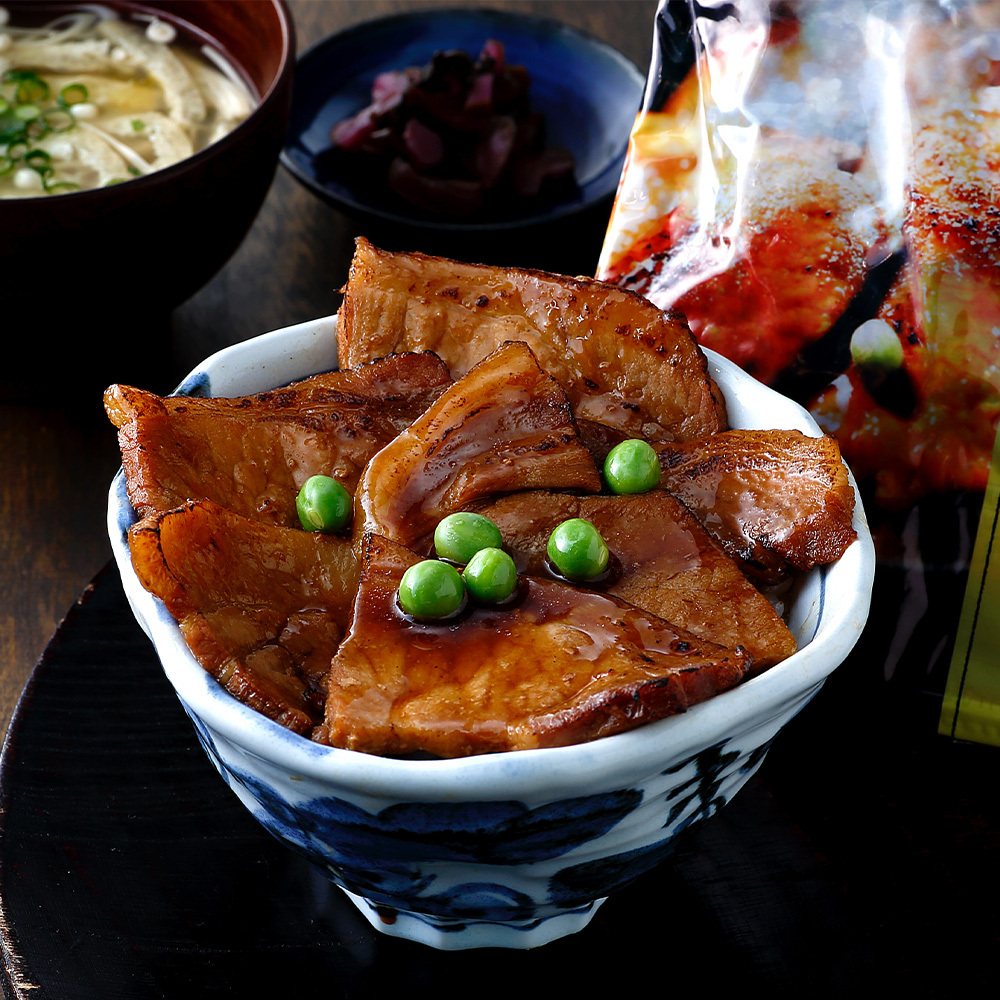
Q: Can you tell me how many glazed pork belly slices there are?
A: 7